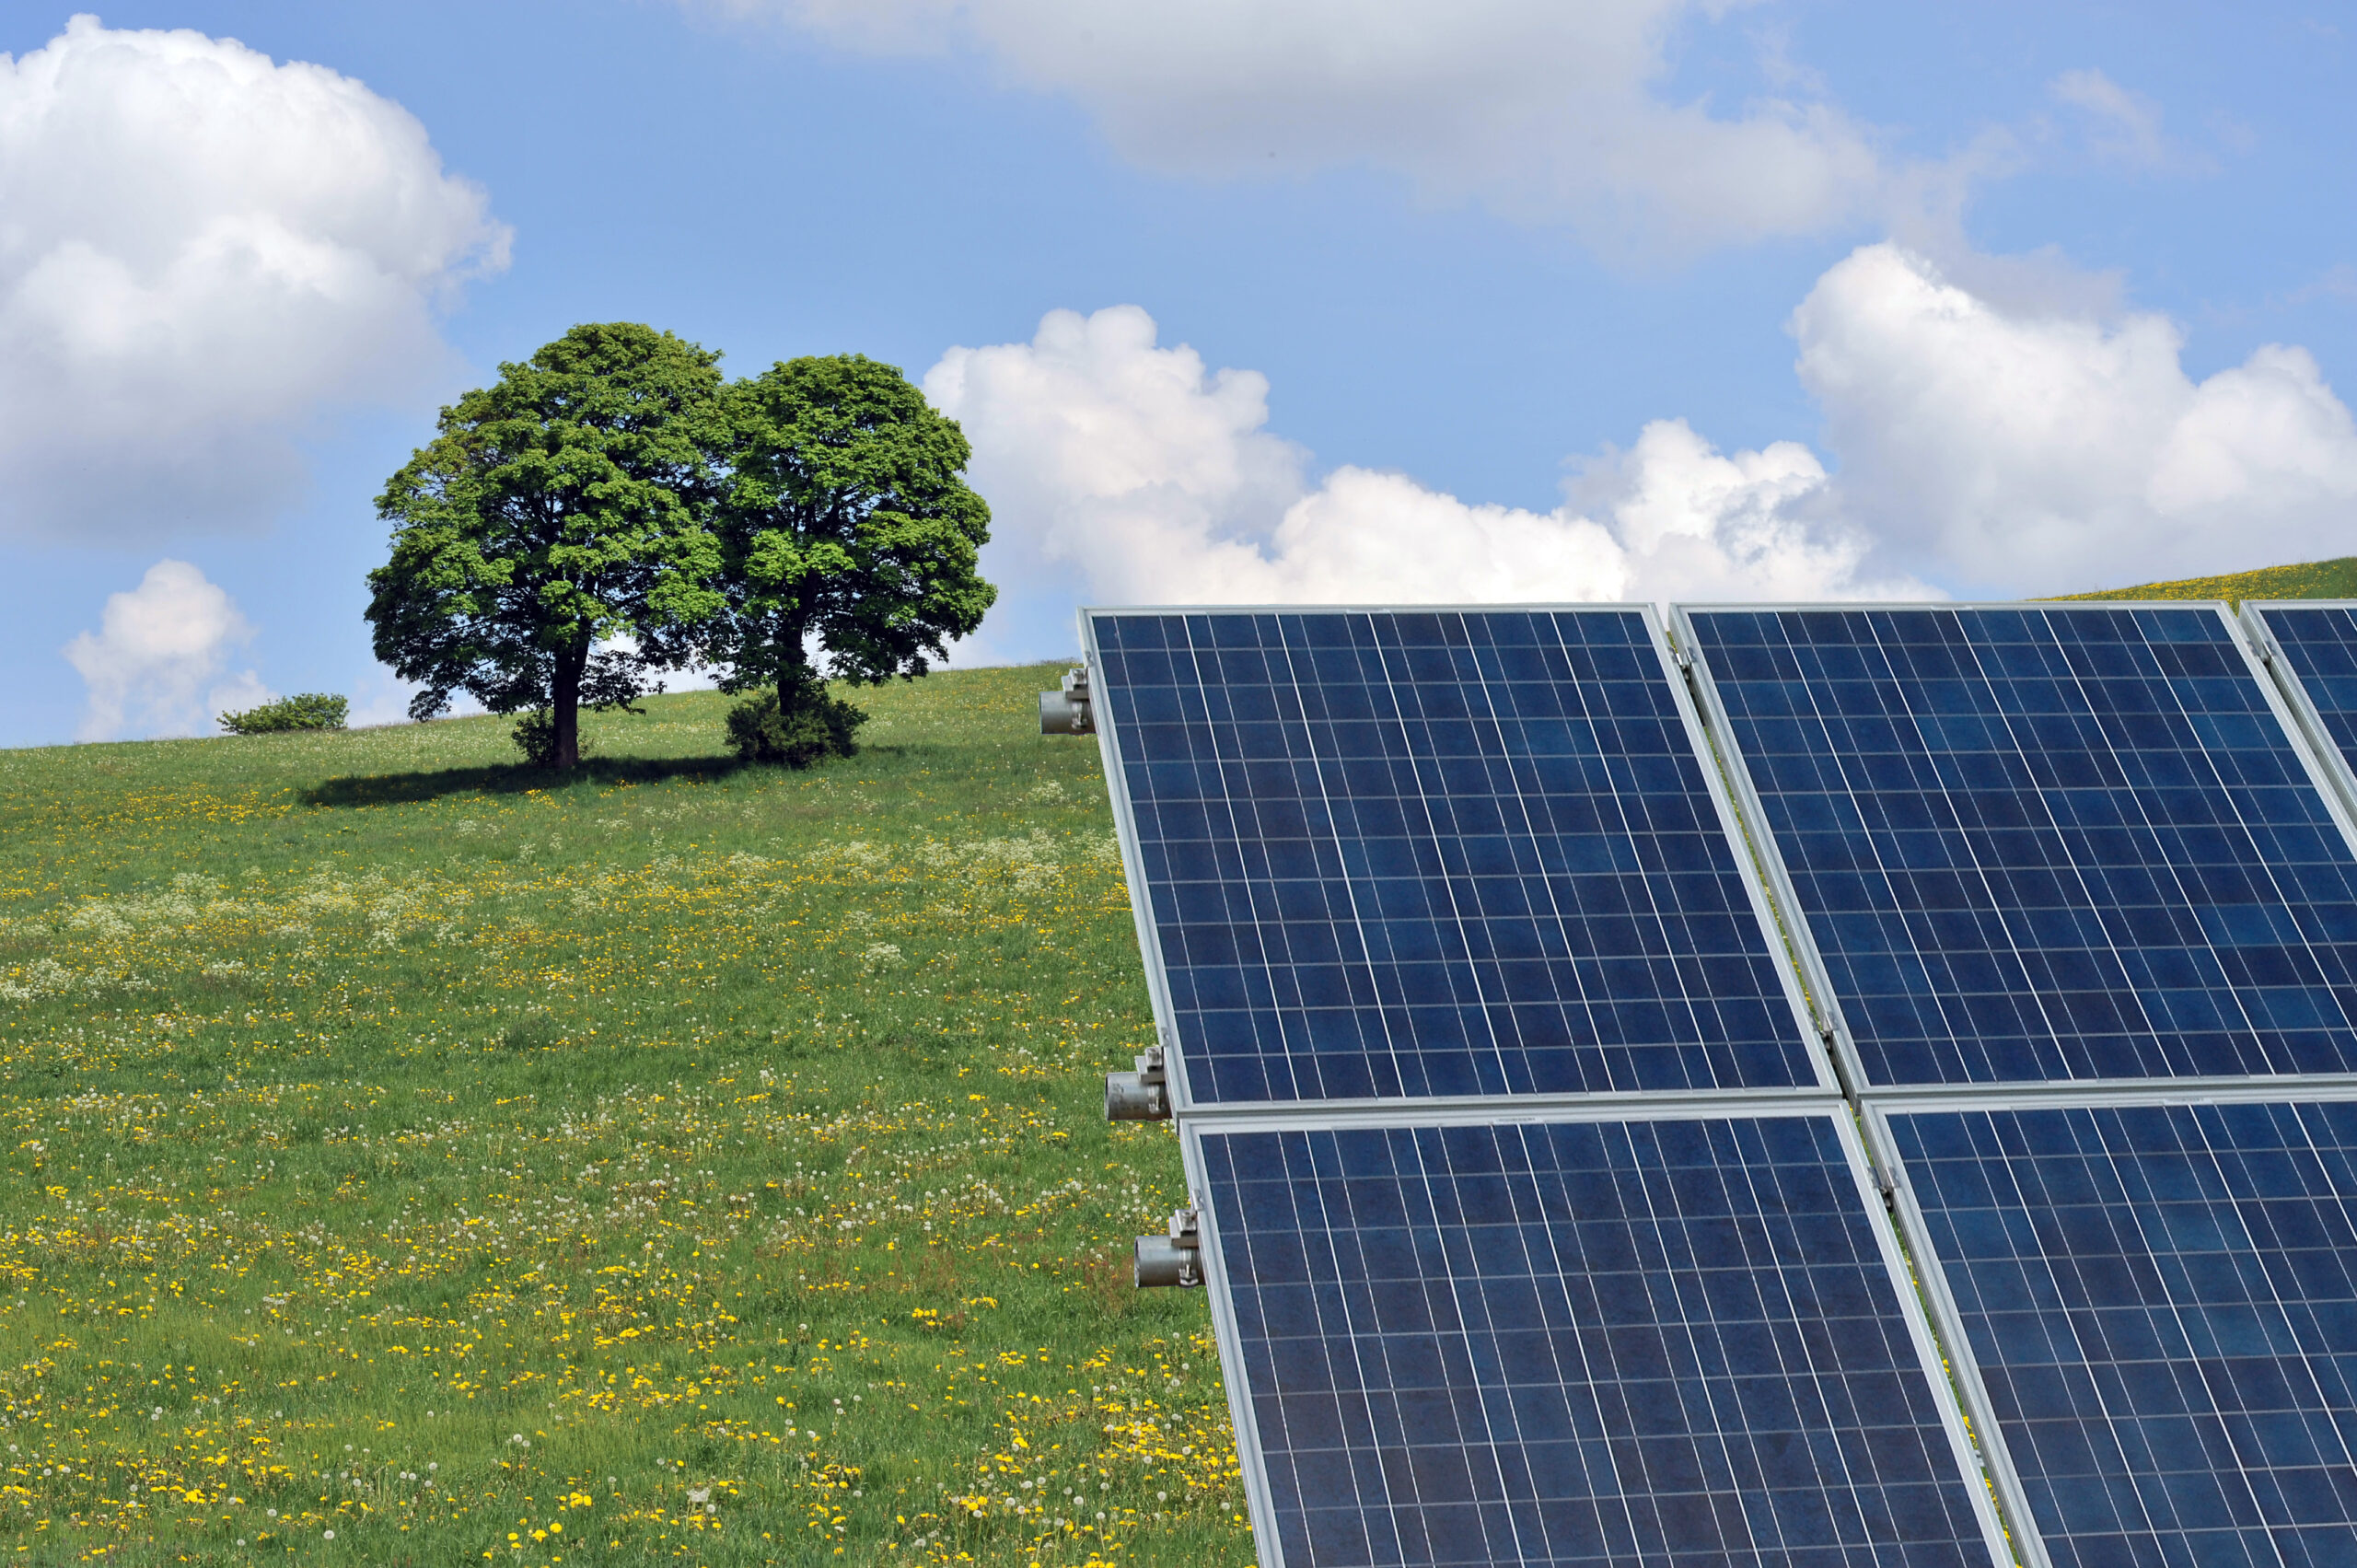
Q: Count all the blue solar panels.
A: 5